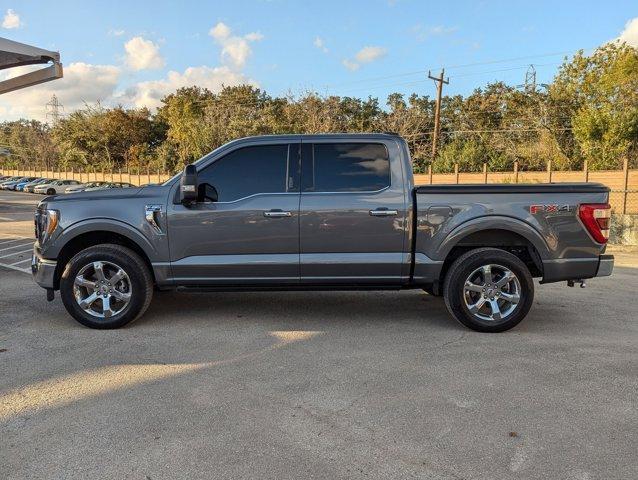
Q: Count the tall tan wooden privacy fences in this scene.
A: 1